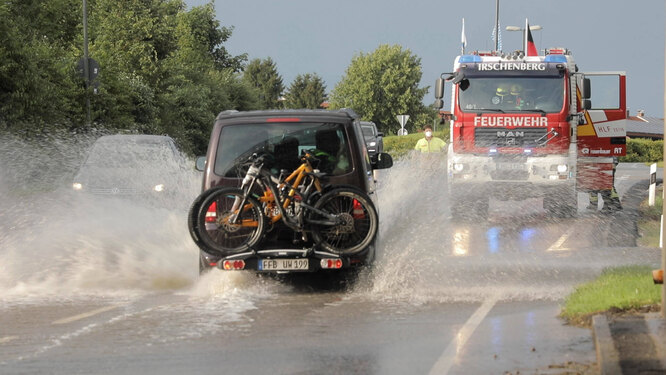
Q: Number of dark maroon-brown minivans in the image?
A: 1